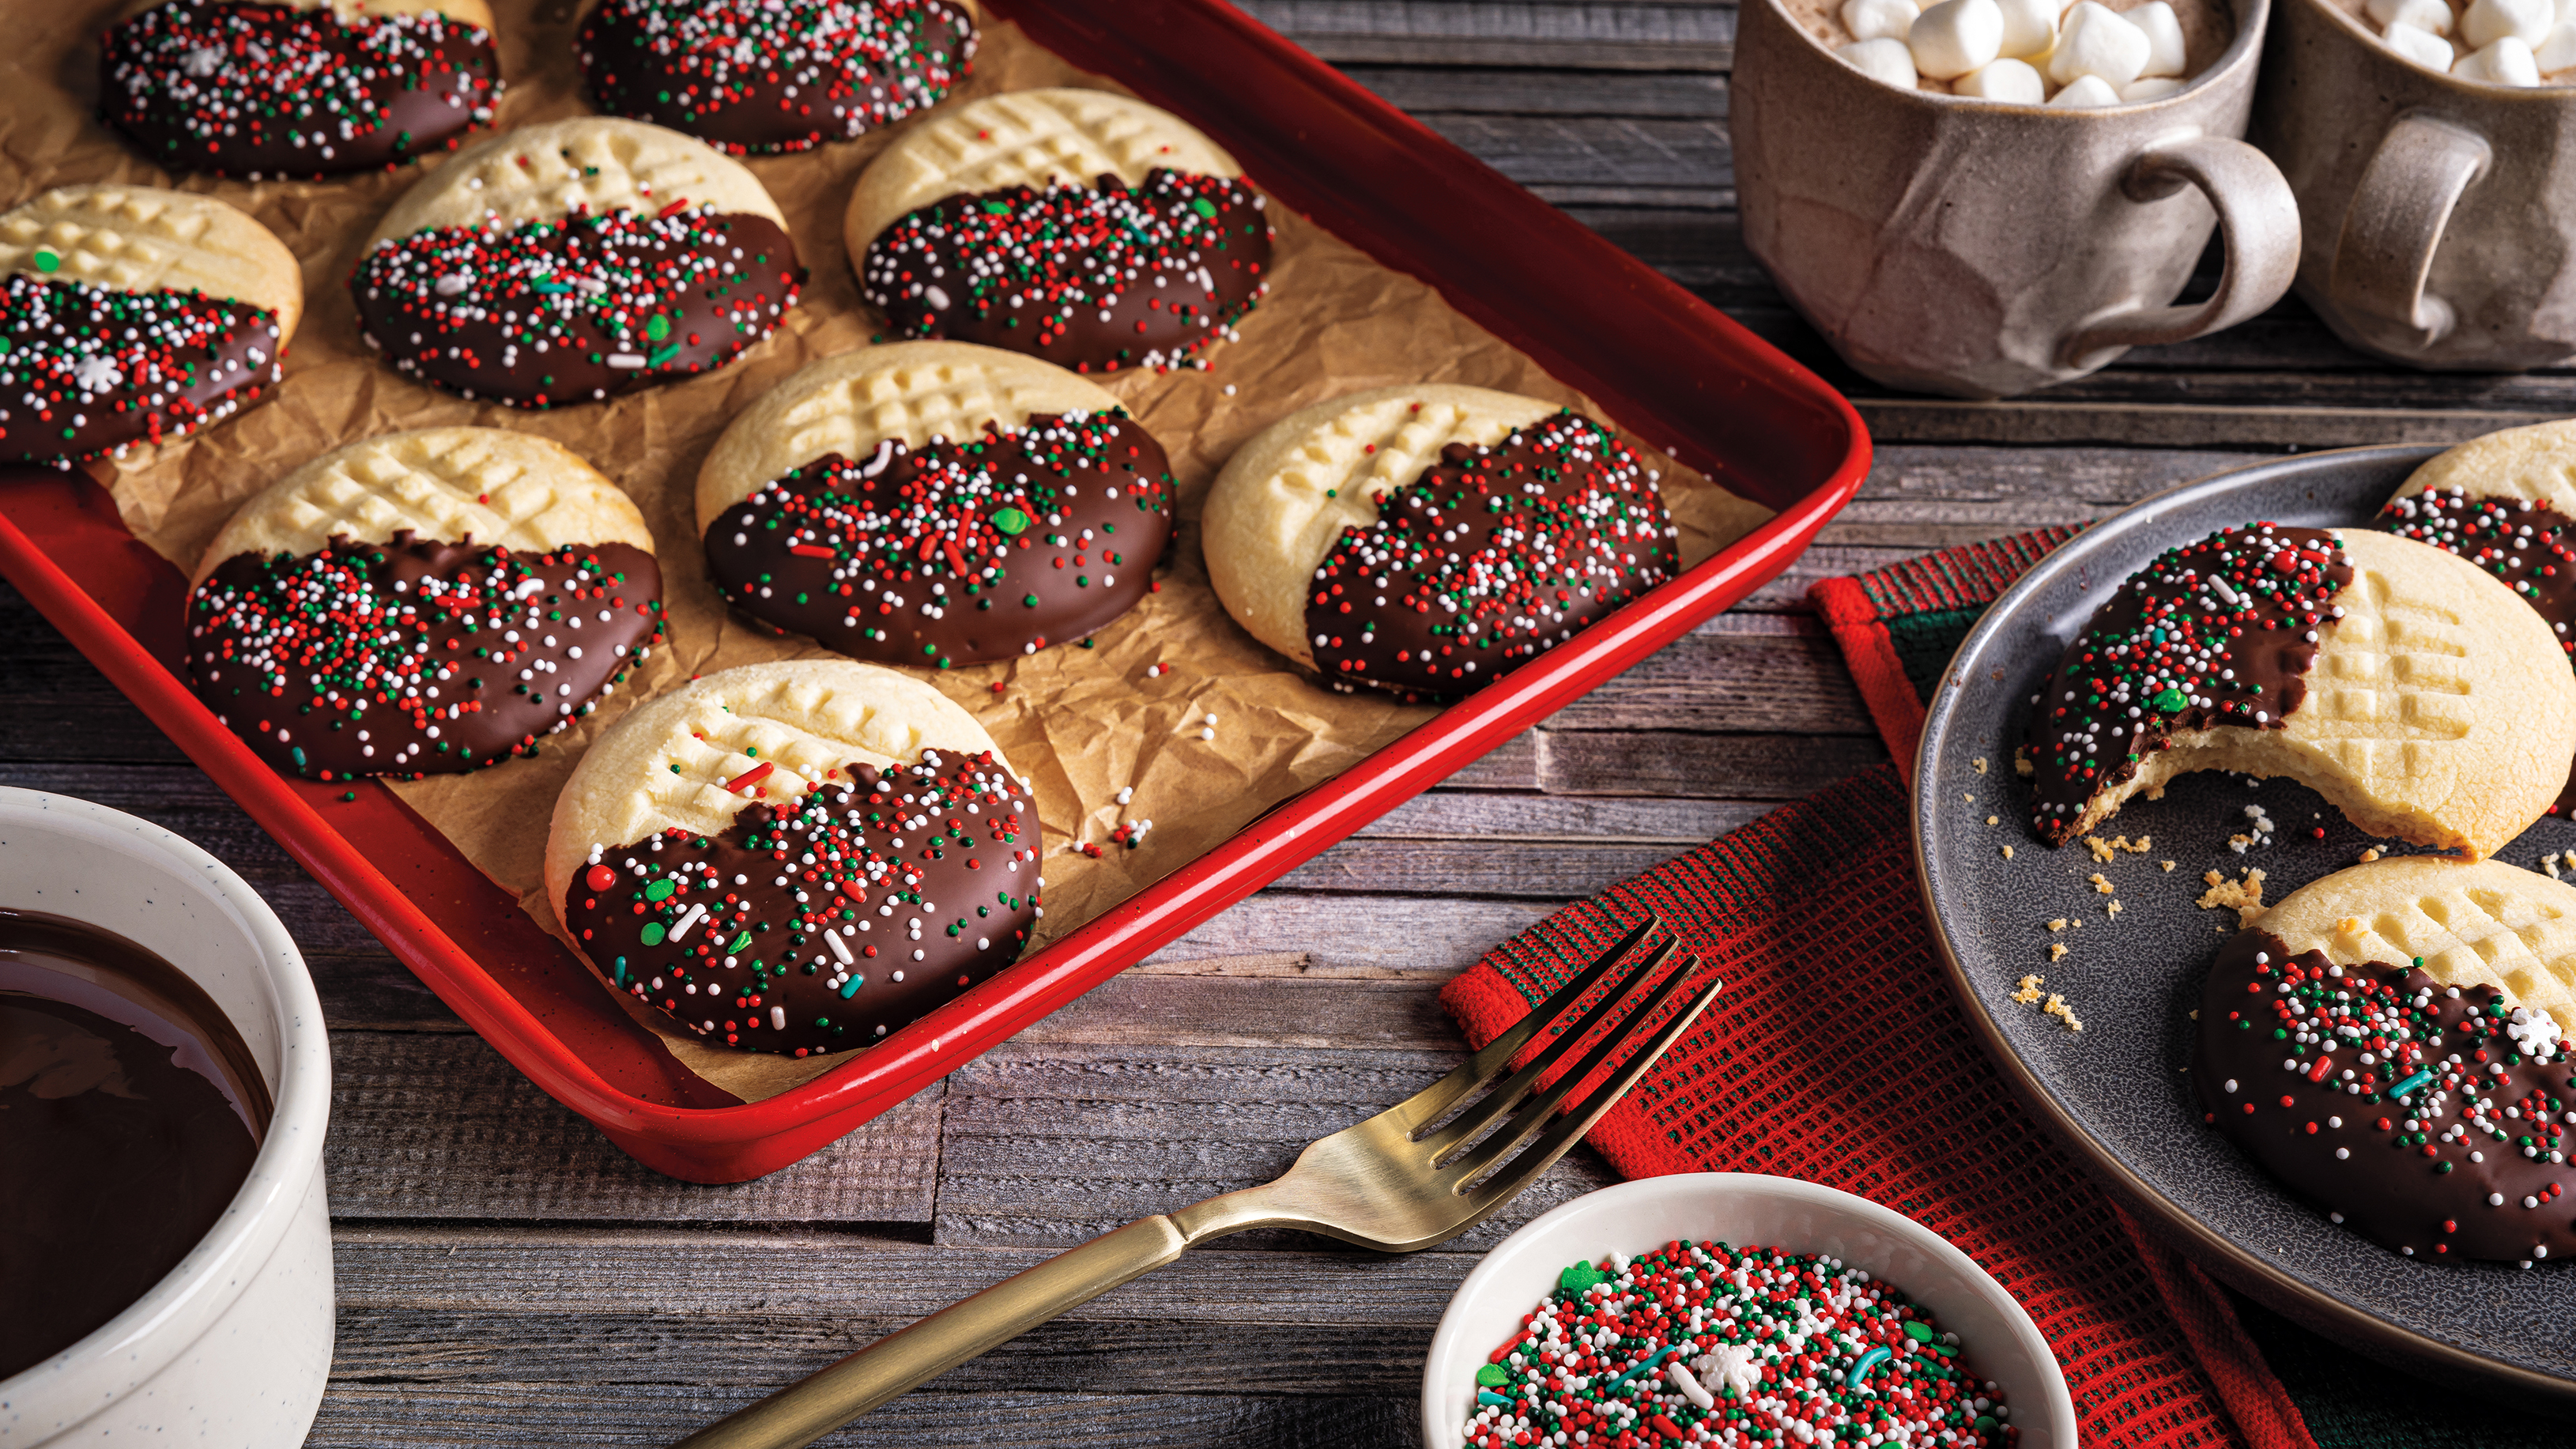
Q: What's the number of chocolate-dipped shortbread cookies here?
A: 12